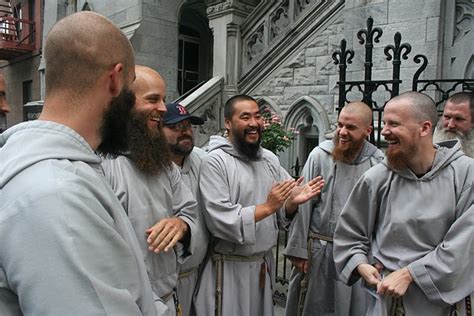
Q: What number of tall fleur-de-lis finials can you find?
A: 3